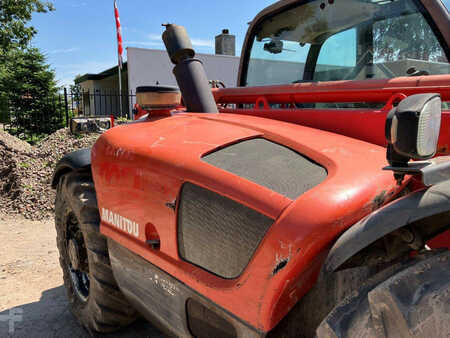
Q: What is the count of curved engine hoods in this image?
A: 1